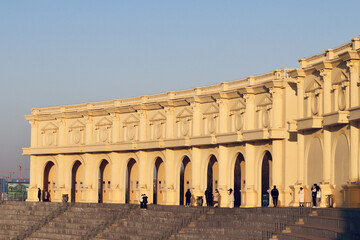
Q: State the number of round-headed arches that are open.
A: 9